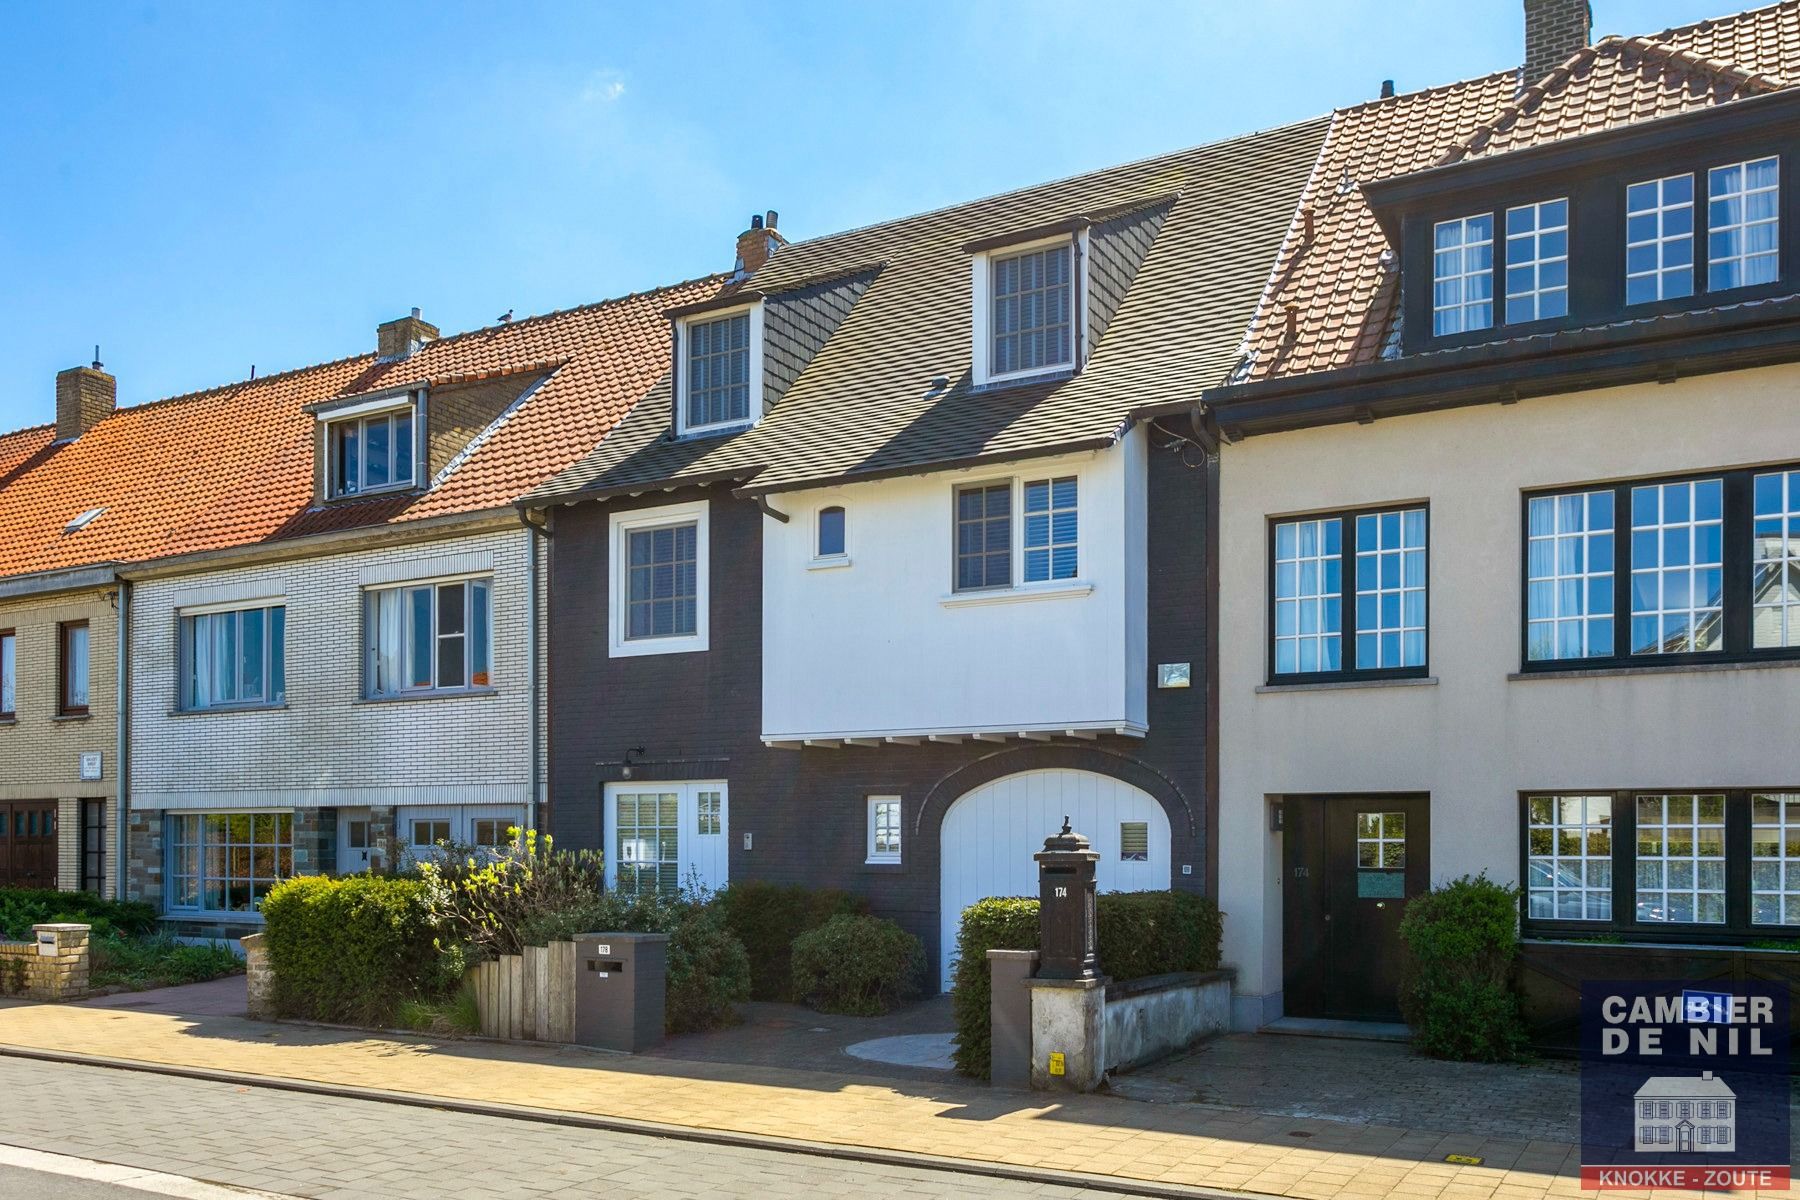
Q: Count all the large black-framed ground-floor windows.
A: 3